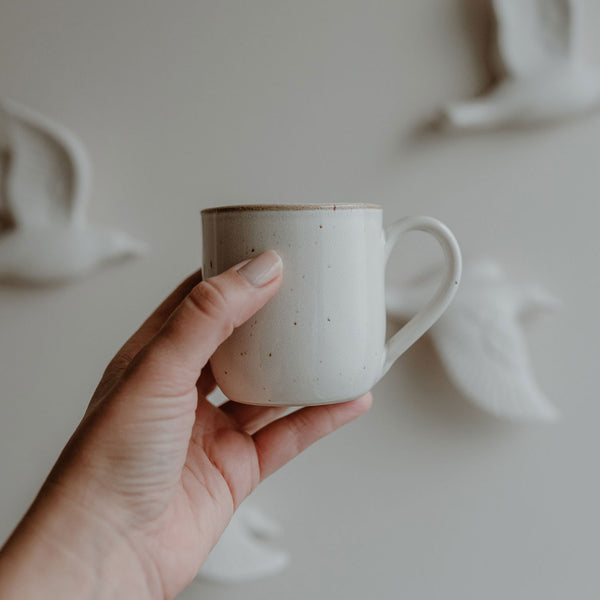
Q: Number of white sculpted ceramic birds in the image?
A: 4